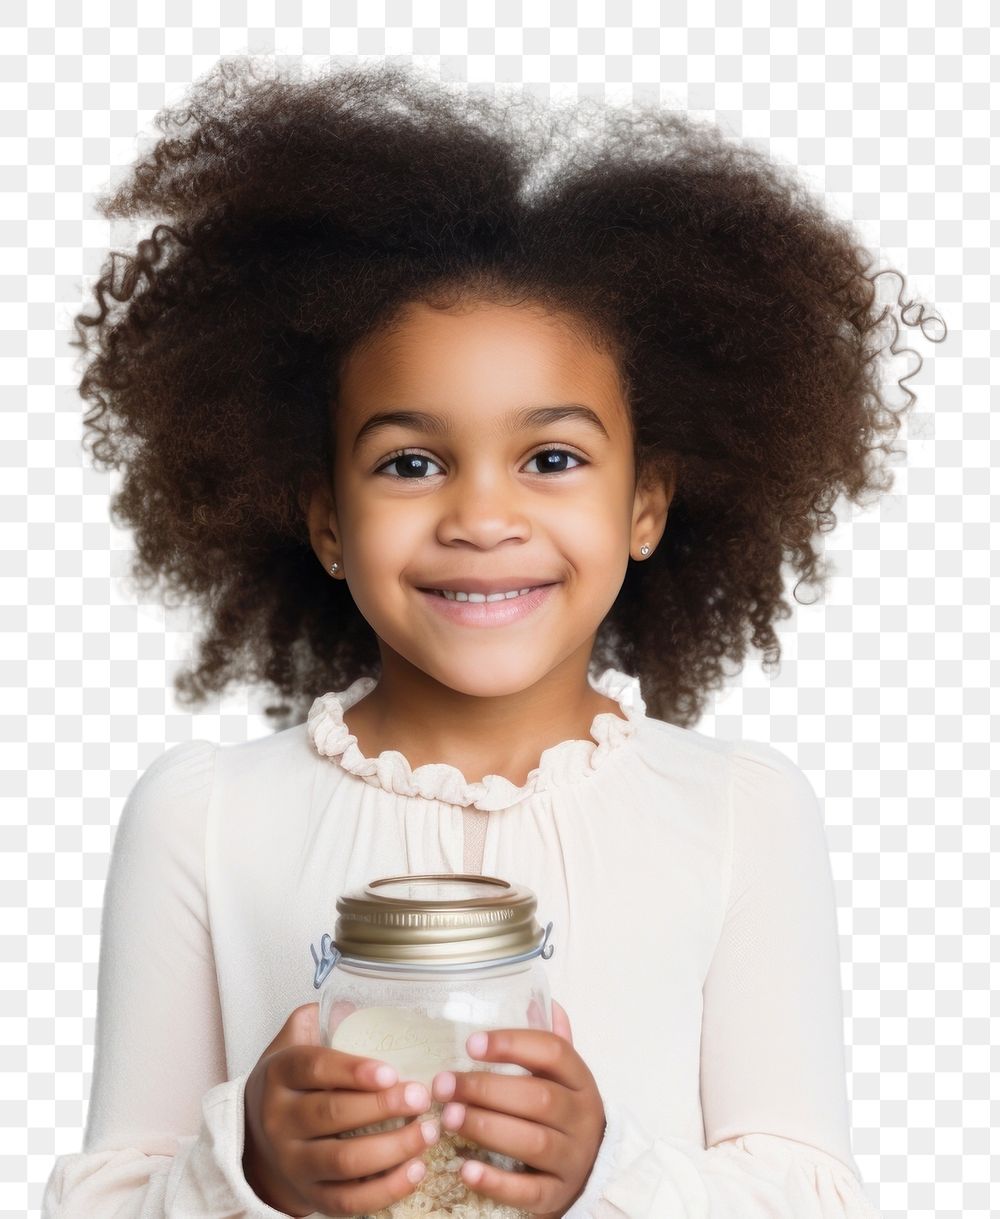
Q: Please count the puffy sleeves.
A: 2